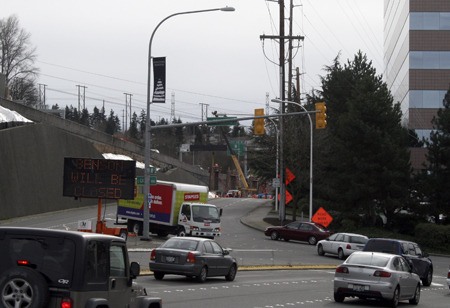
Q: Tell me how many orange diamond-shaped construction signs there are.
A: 3